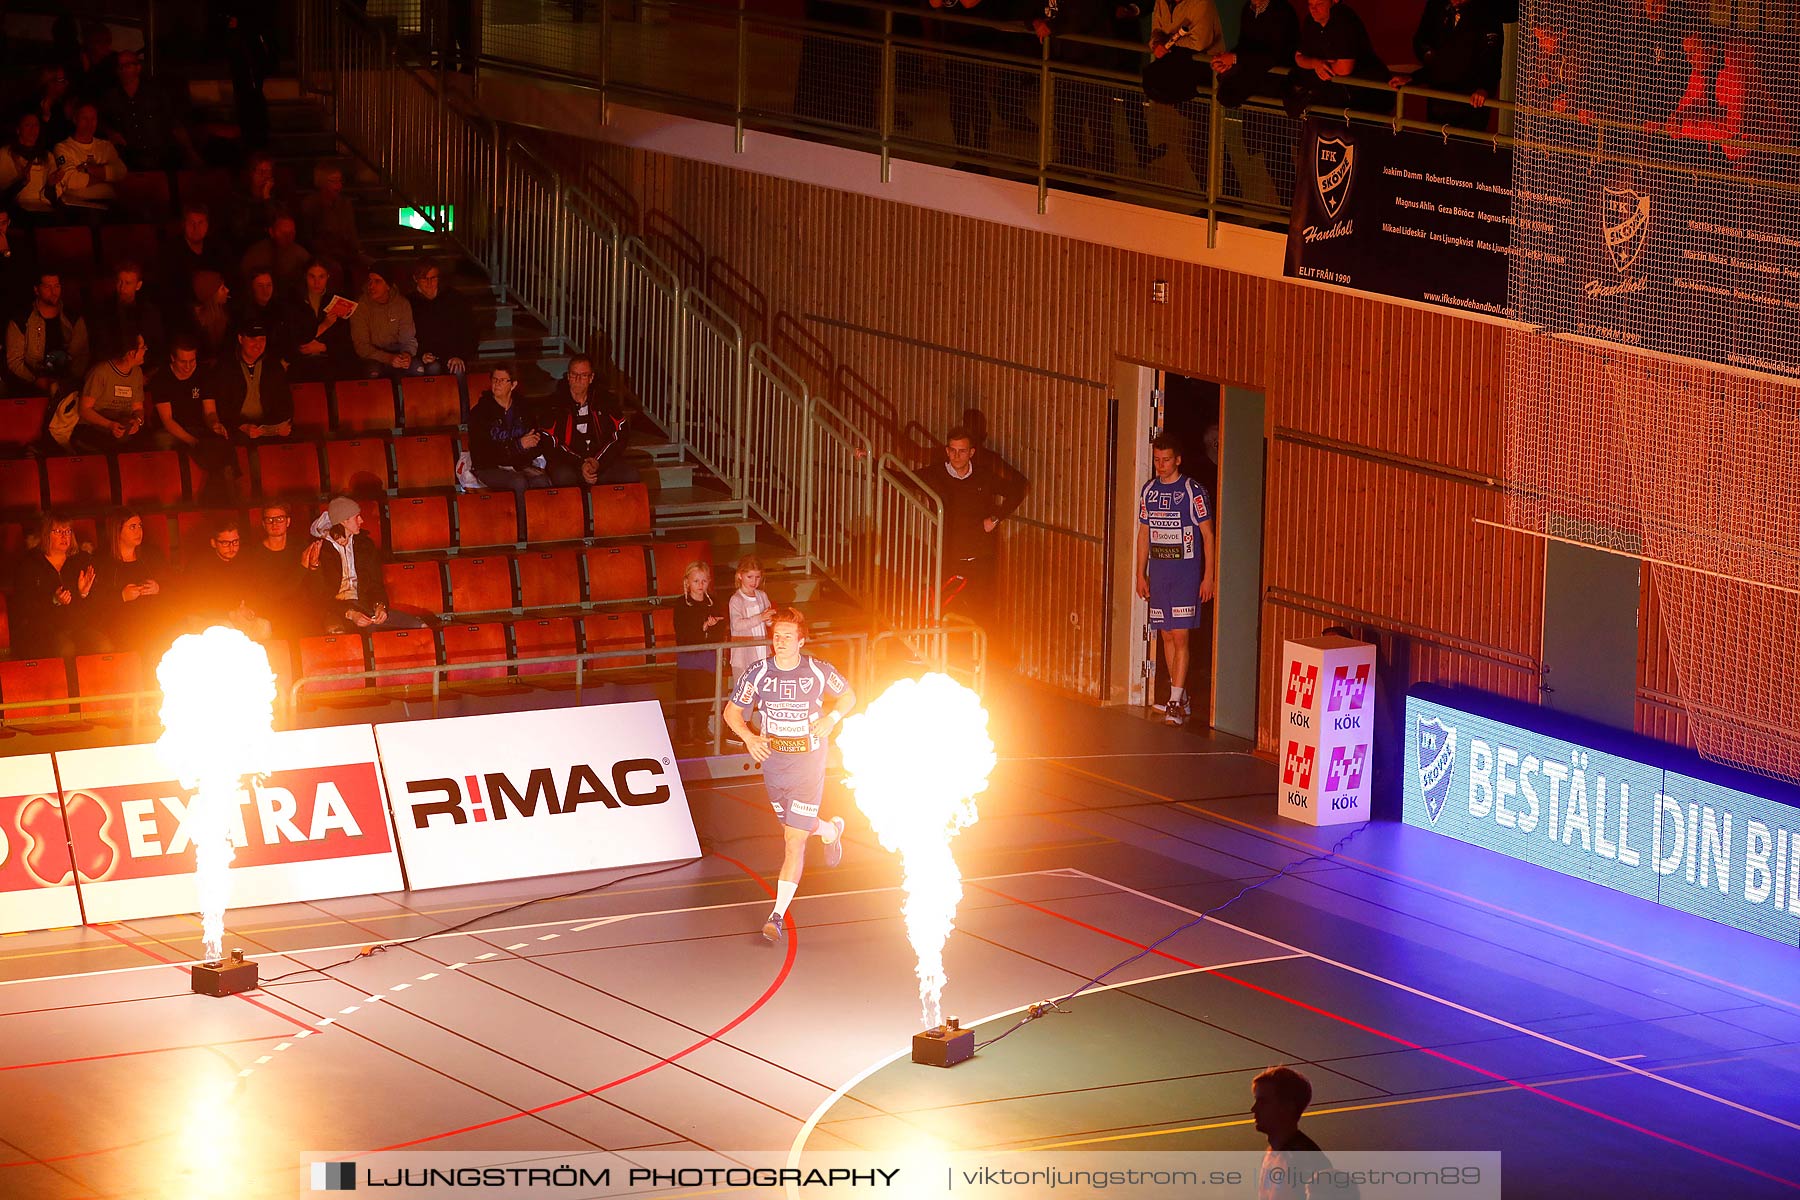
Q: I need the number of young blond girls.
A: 2